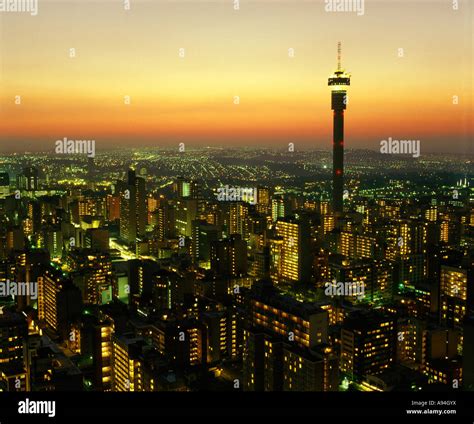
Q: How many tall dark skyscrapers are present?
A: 1